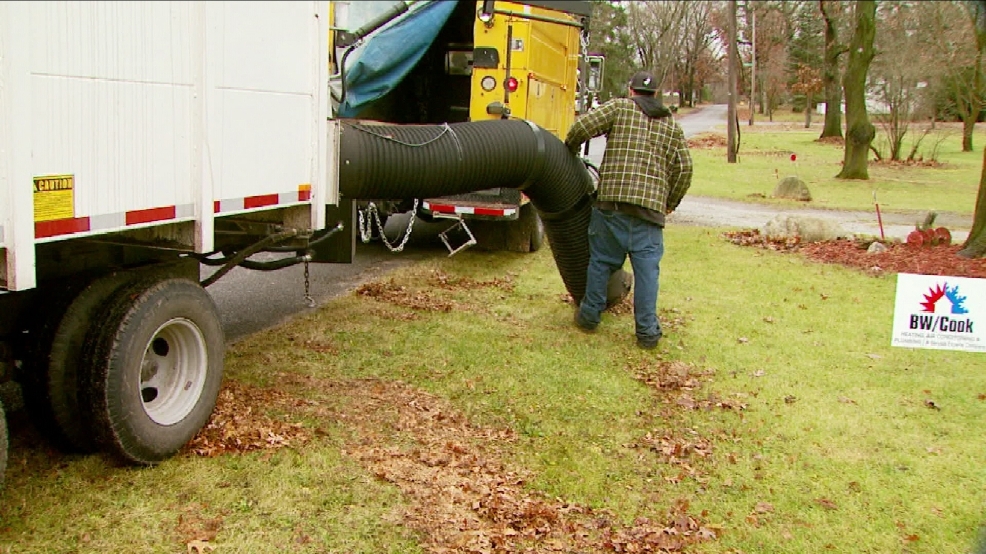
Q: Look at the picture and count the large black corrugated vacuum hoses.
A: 1